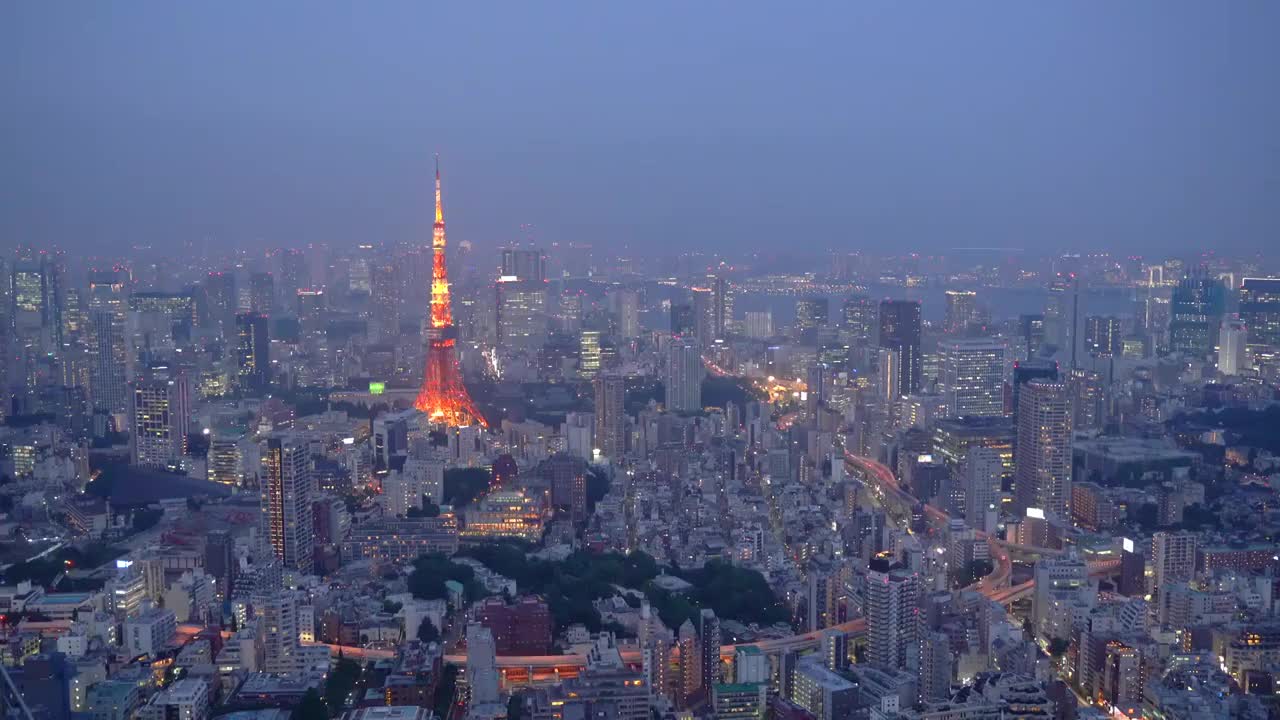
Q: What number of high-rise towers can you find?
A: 1